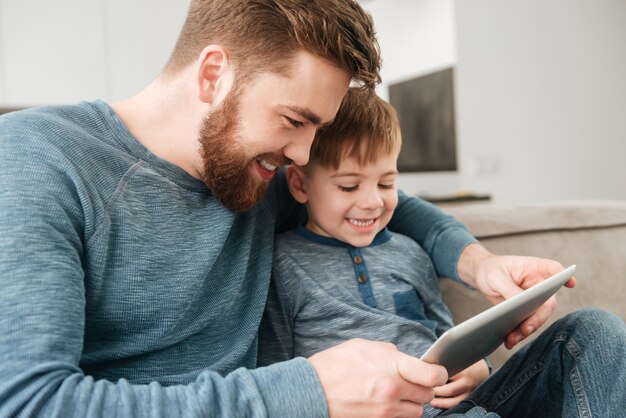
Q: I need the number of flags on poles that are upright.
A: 0